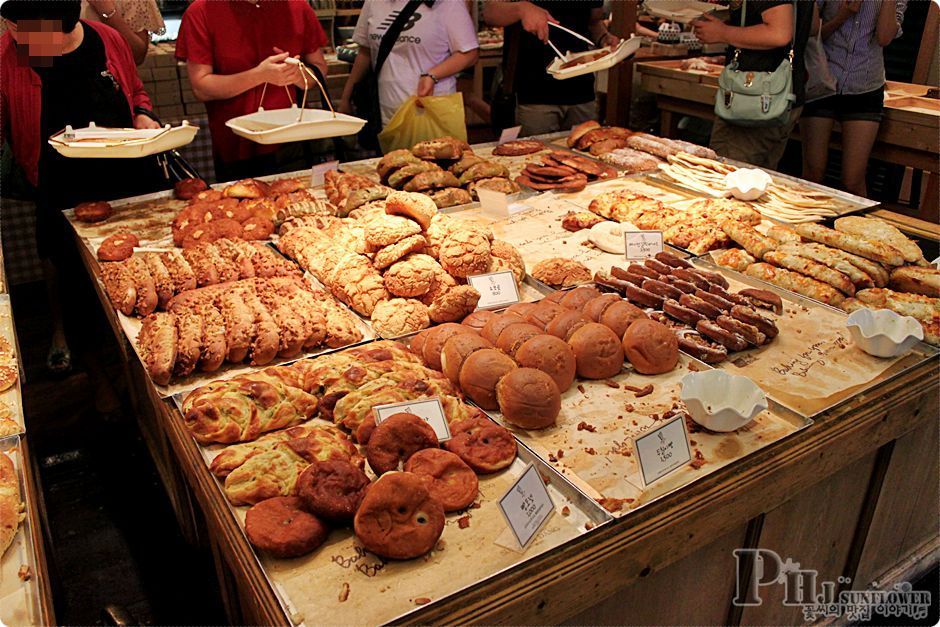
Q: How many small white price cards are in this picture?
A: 8